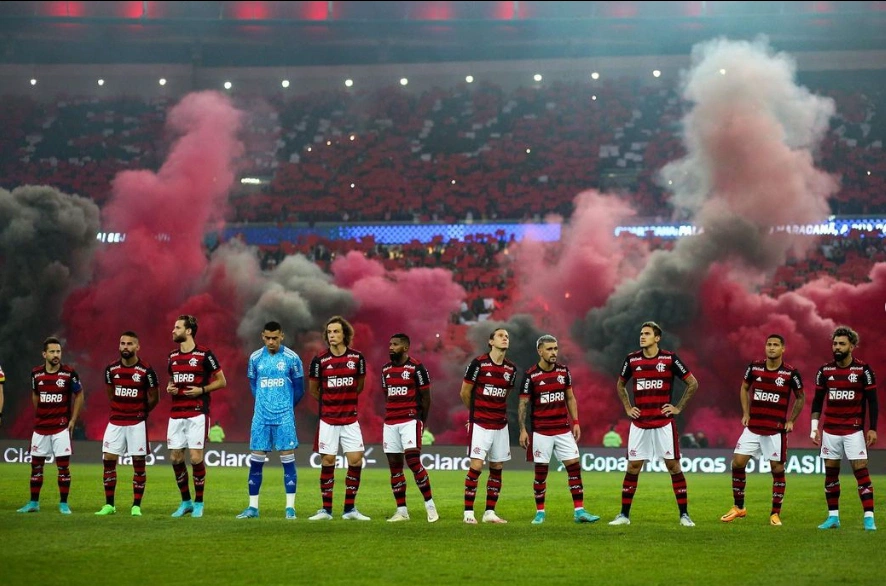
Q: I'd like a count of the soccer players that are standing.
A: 11